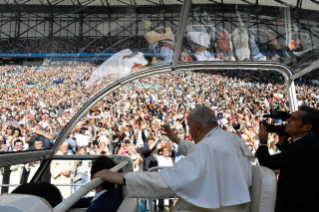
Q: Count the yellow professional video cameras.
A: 0